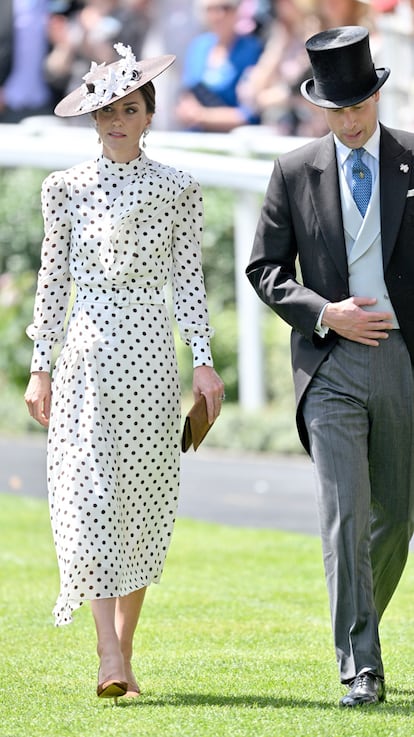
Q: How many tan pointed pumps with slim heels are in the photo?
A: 2